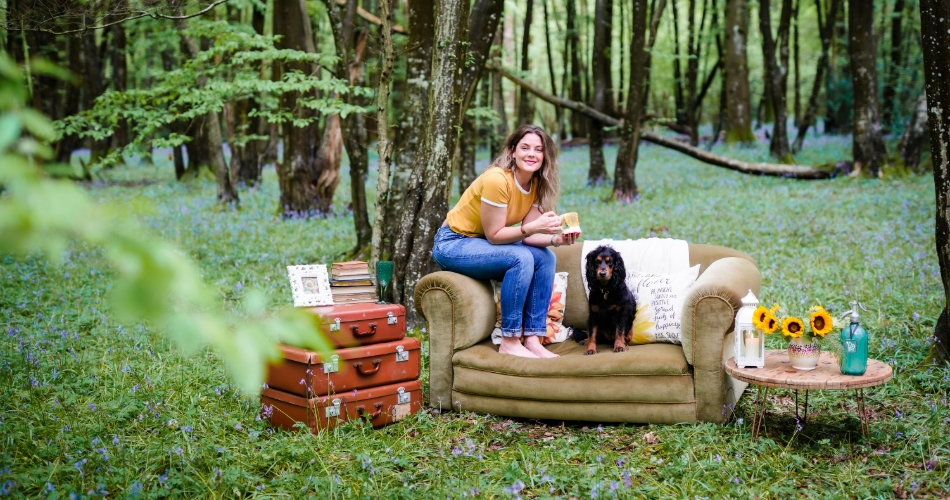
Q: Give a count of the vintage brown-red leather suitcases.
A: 3